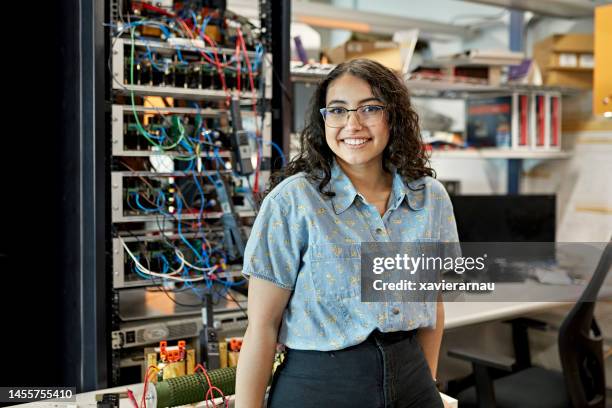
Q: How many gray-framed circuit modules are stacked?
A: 4